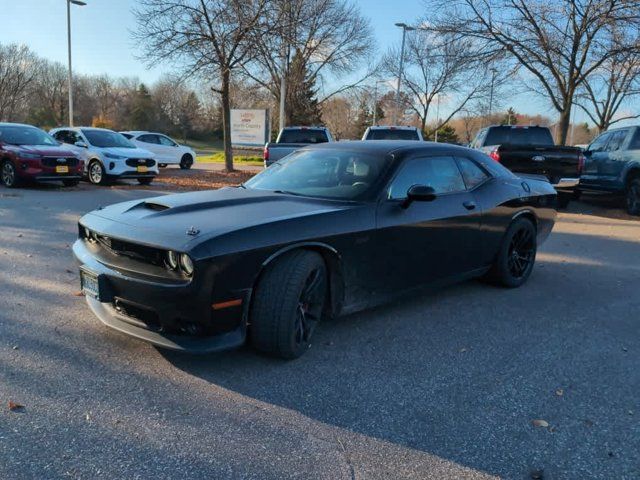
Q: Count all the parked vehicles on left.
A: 3